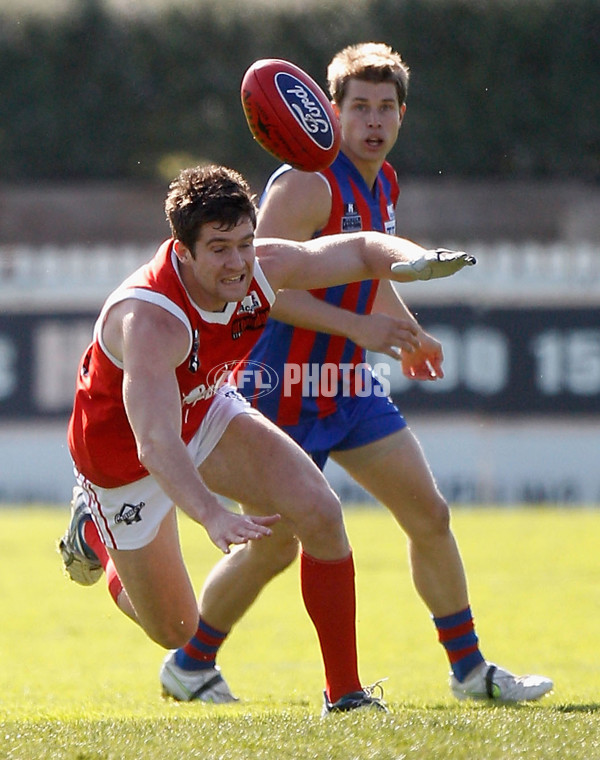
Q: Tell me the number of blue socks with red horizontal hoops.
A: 2